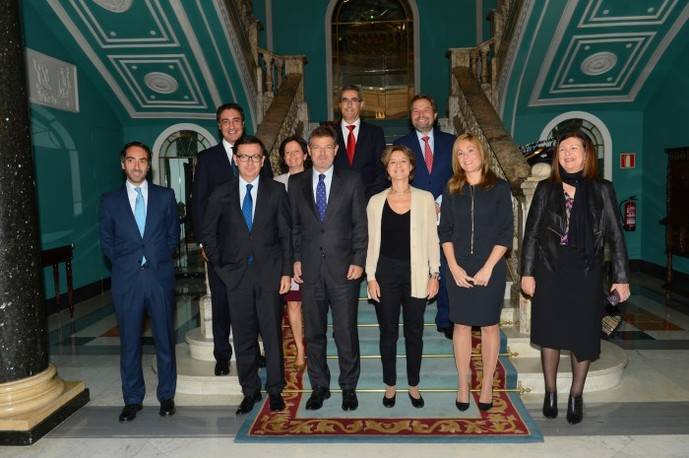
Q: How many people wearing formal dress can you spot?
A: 10